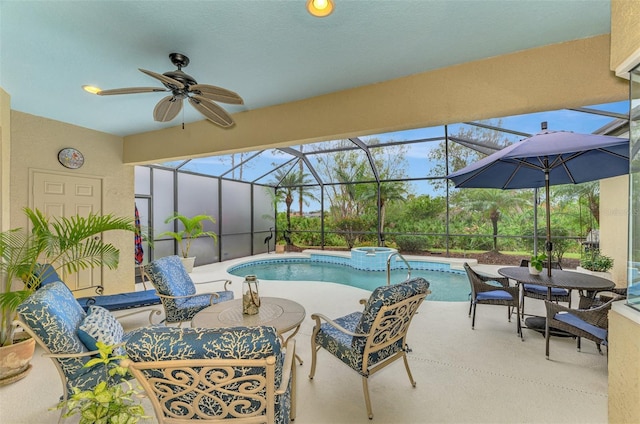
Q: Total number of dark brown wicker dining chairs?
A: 4